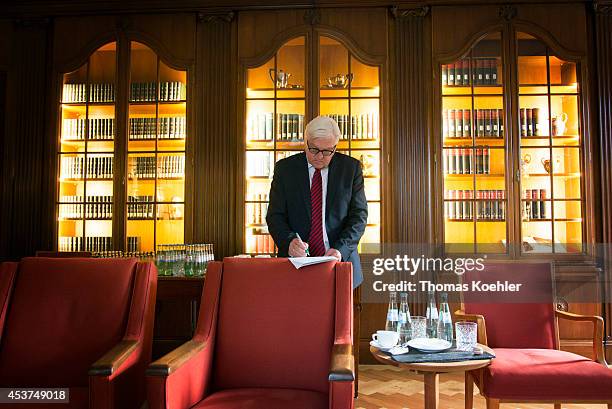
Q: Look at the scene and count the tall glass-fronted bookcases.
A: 3